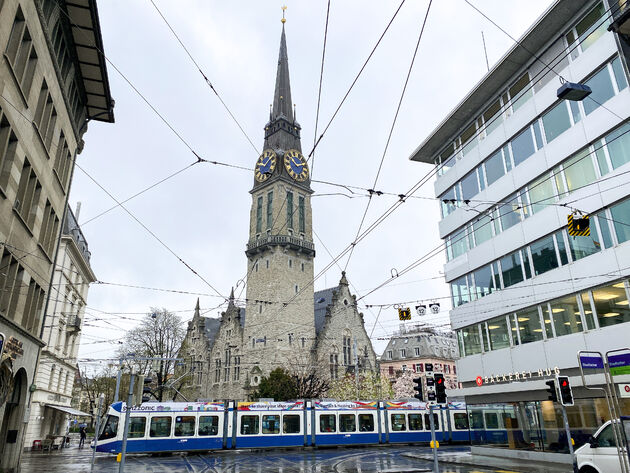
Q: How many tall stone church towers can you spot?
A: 1